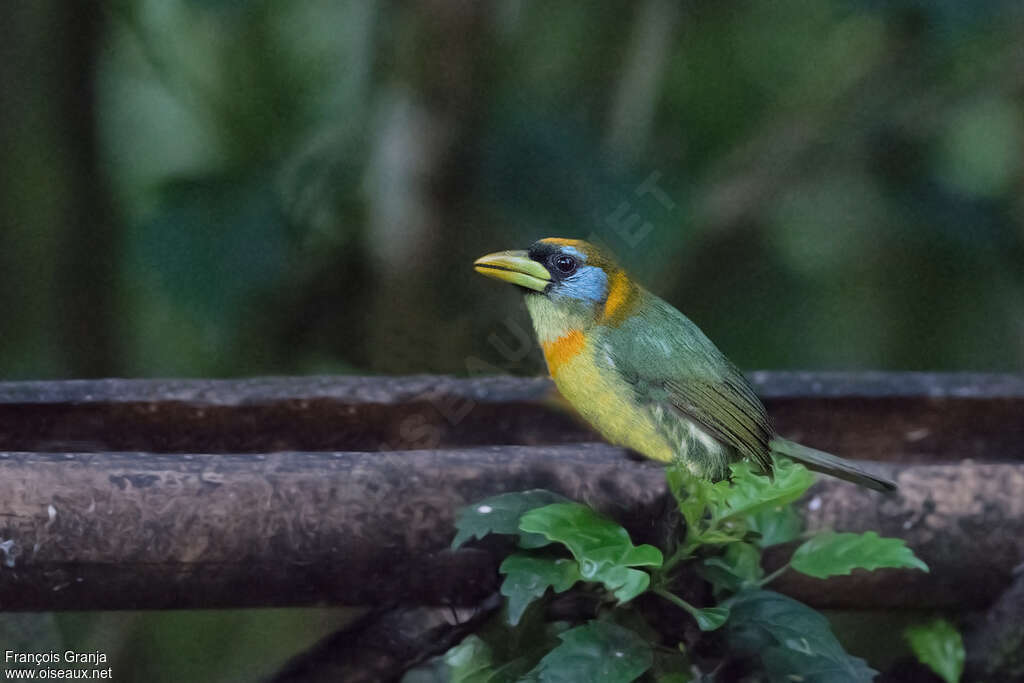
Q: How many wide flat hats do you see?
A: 0